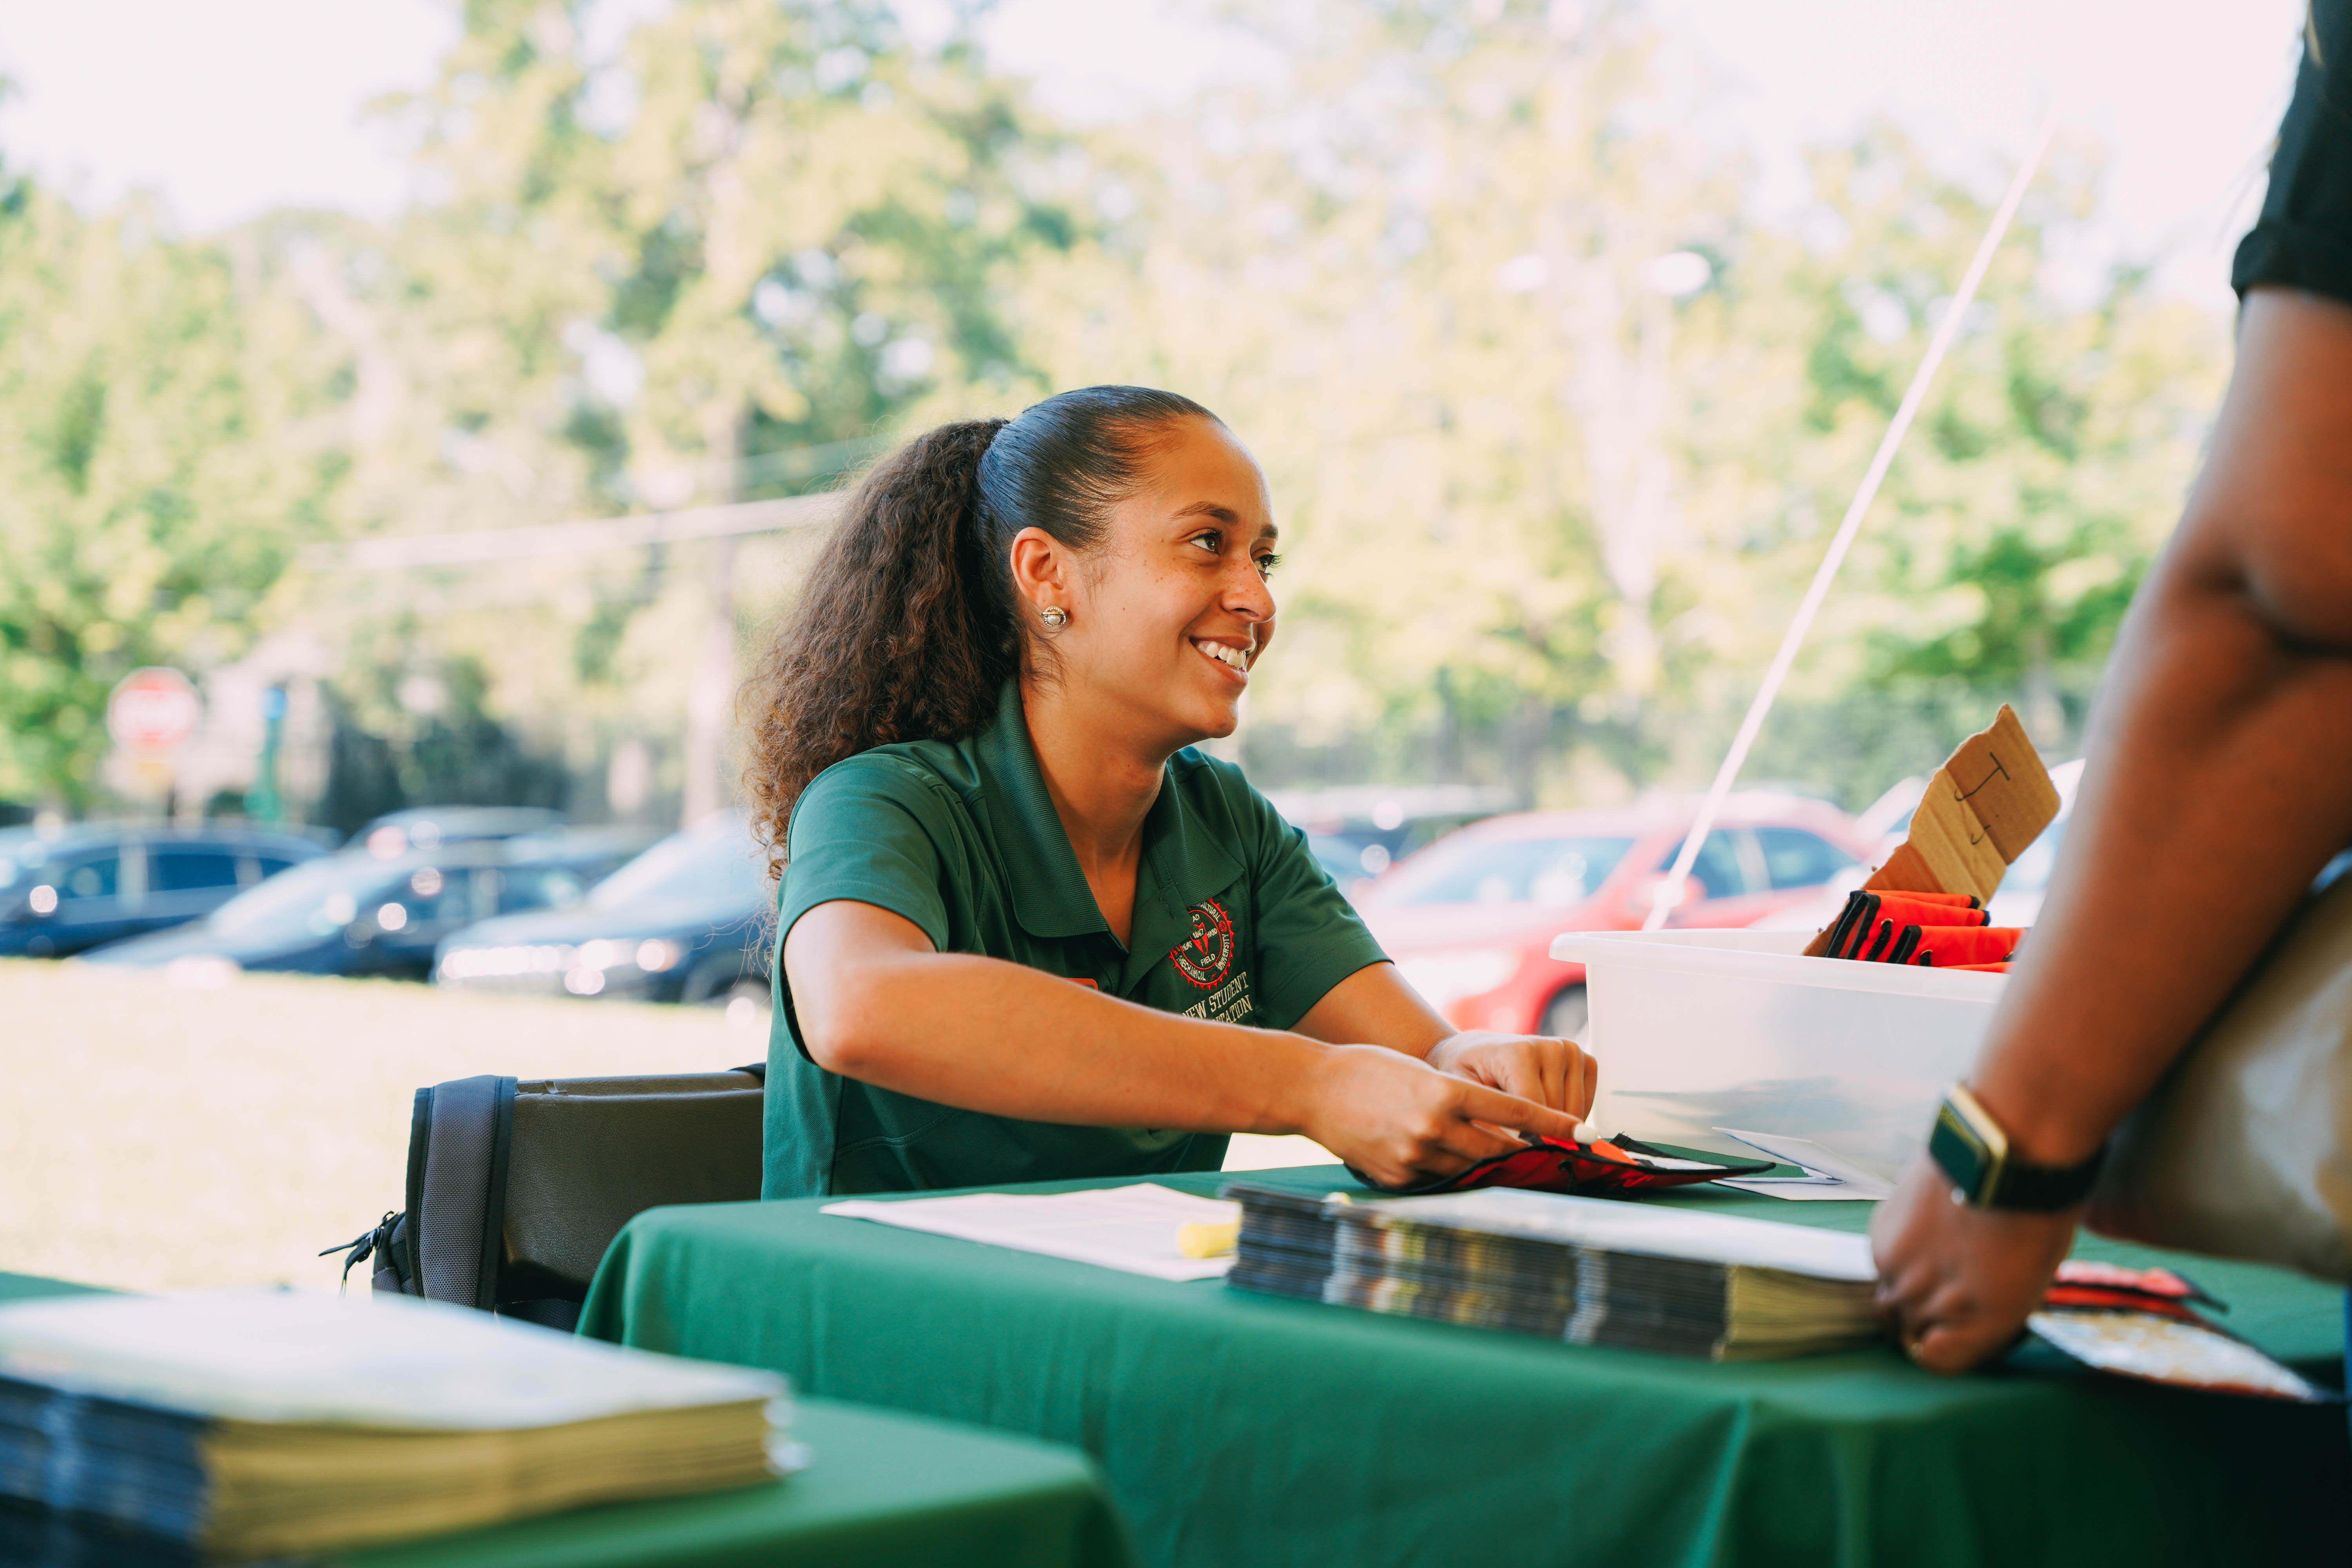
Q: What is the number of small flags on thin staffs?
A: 0